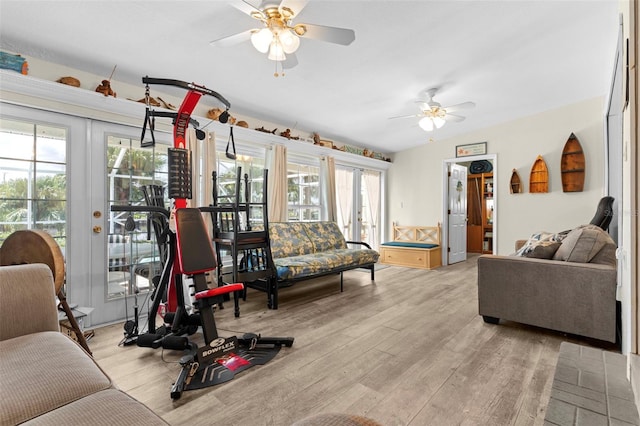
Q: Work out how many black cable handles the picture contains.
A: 2